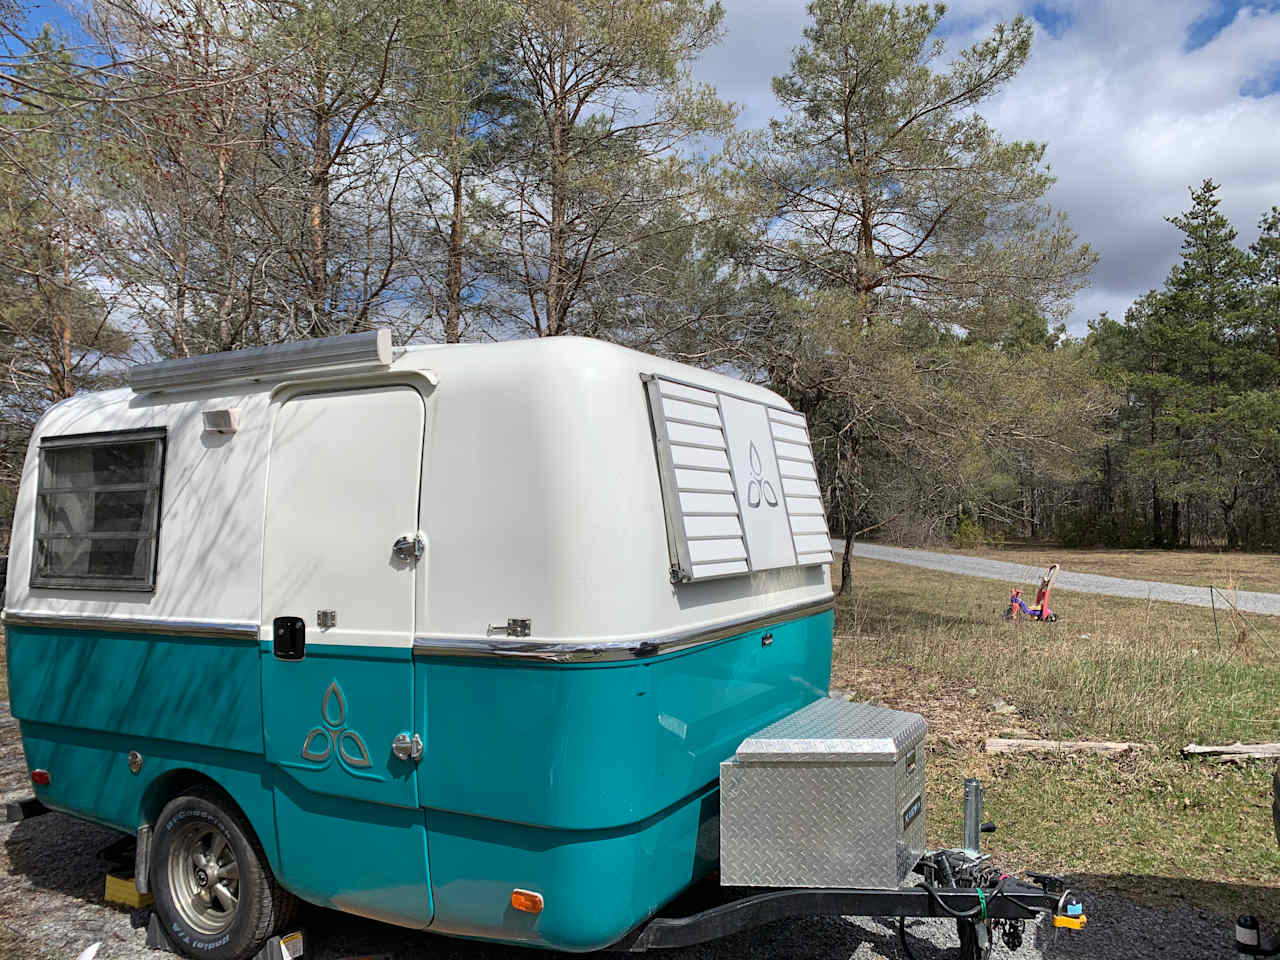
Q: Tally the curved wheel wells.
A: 1